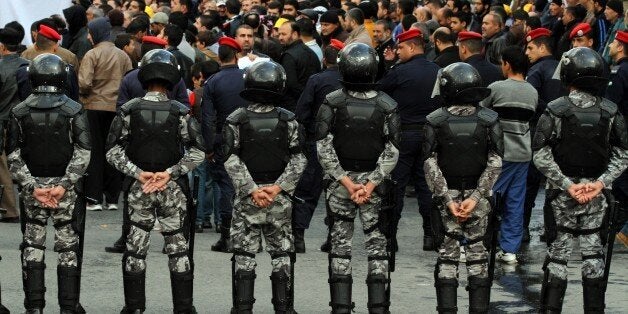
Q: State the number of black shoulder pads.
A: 12